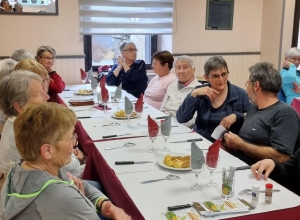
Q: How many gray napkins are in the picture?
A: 6